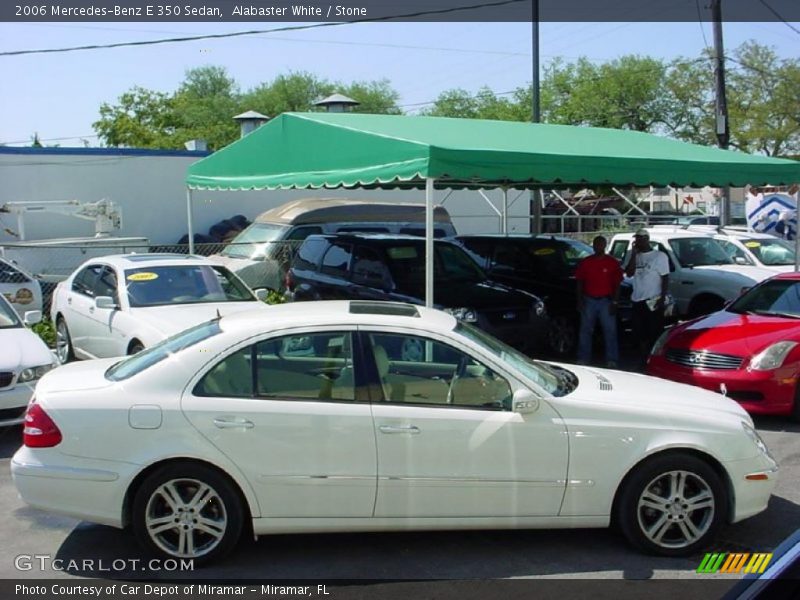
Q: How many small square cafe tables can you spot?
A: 0